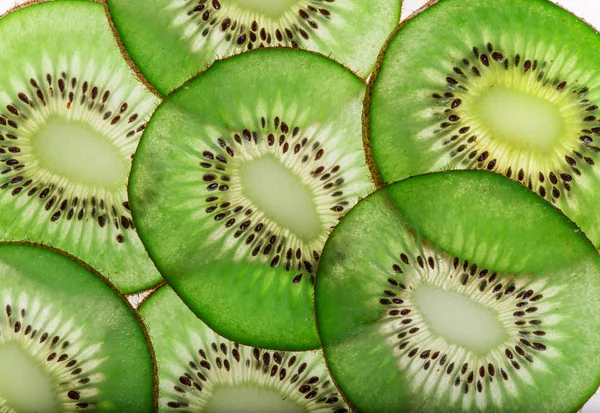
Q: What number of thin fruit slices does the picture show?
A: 7